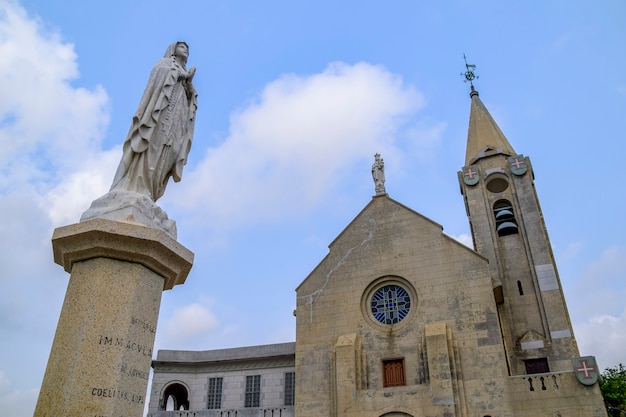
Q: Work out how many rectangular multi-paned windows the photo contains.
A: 3